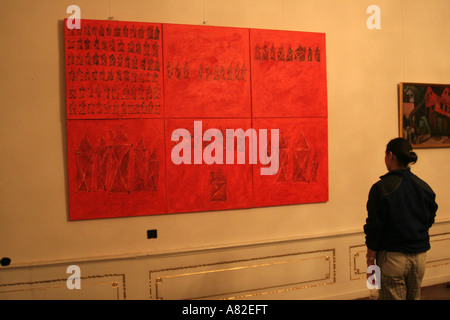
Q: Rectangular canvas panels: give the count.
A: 6